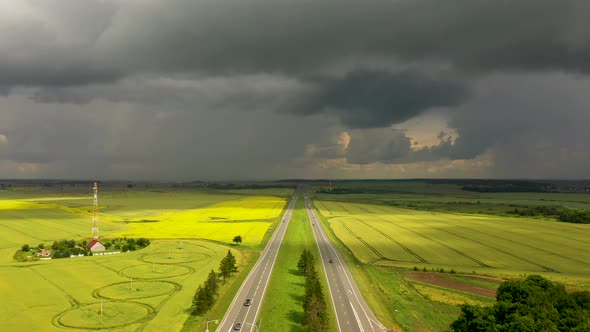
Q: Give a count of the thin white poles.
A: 5